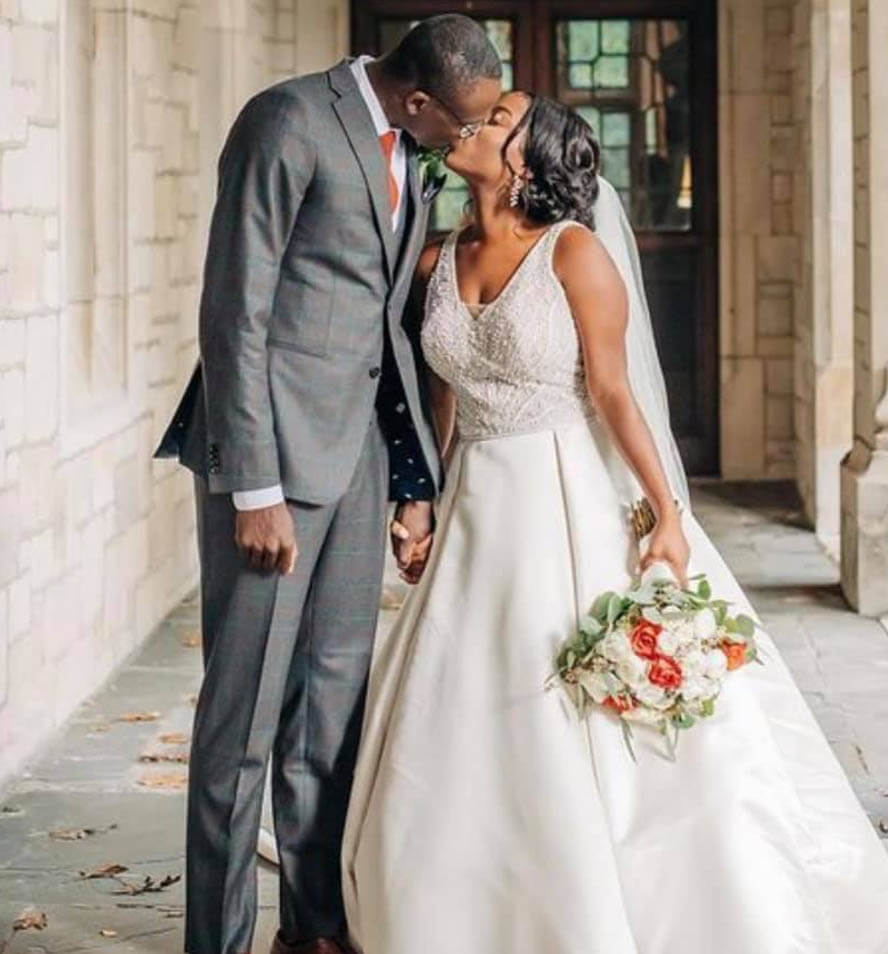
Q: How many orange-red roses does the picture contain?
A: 4